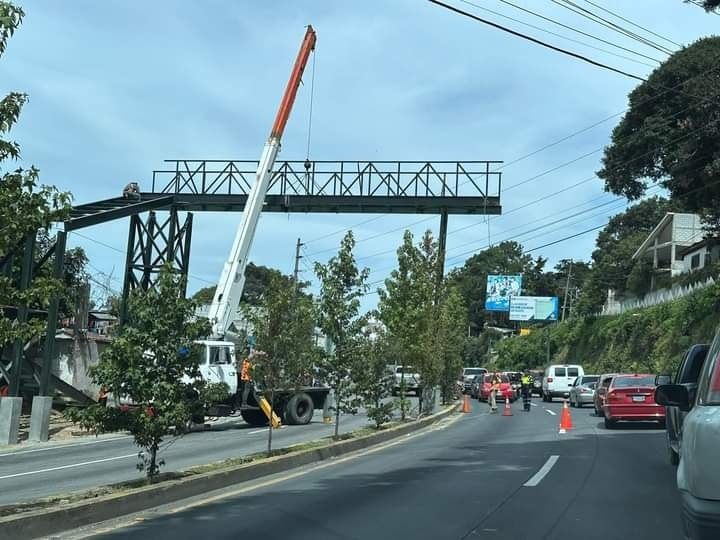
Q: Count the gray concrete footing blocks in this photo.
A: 2